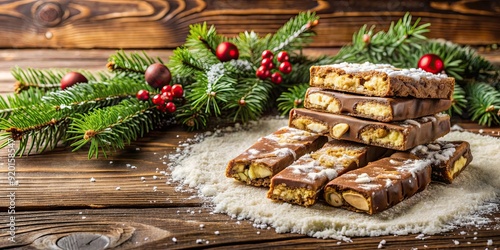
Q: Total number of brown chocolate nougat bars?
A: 7